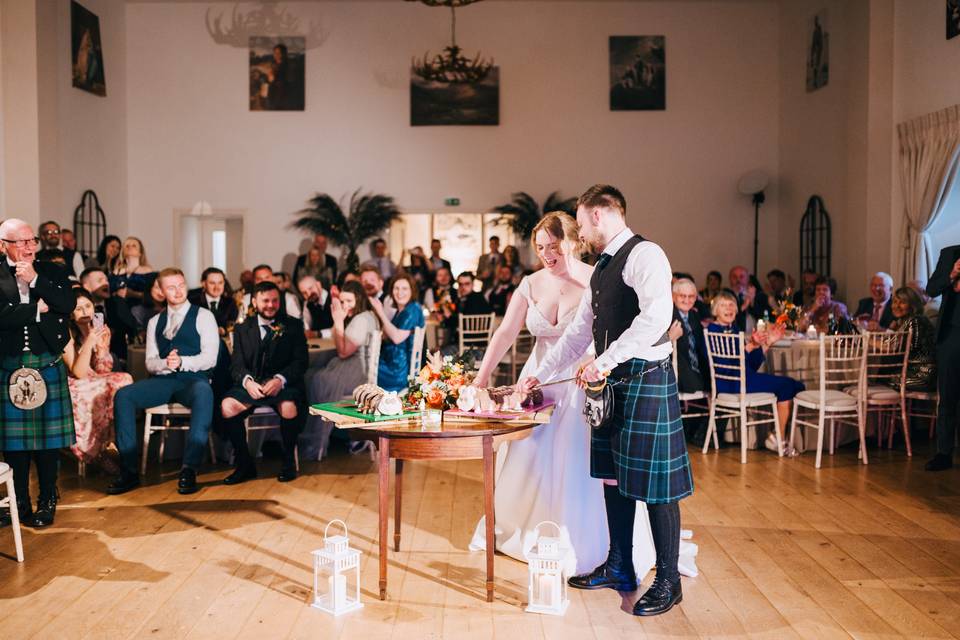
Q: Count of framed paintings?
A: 6